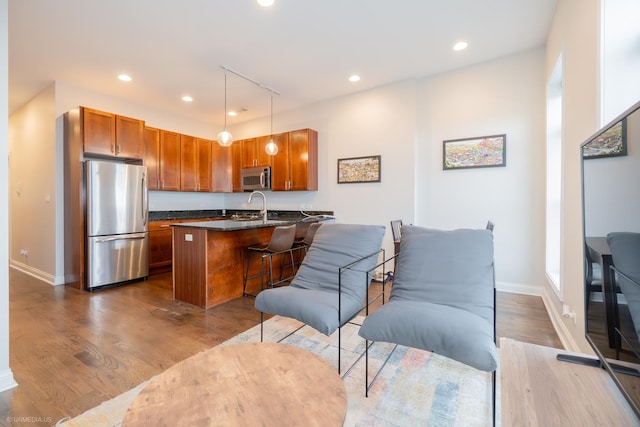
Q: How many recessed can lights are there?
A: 6